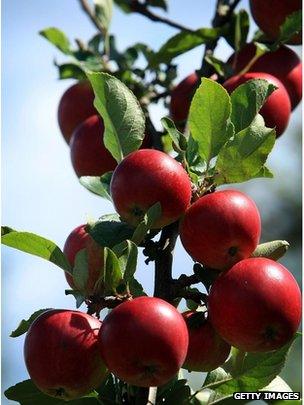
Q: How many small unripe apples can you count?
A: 0